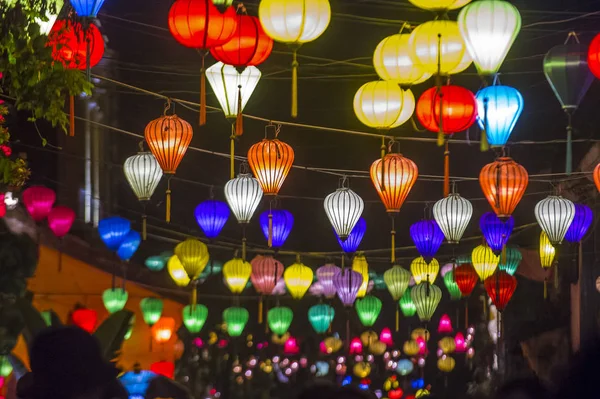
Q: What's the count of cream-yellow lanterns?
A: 5